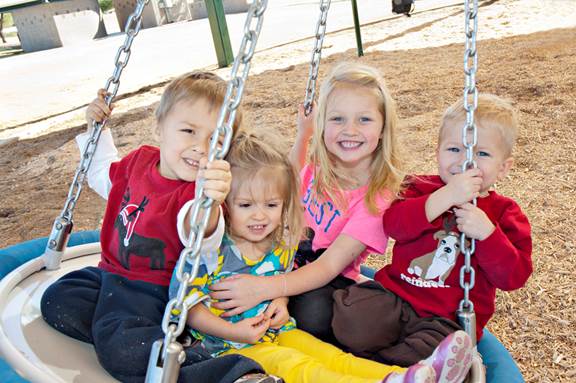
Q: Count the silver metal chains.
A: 4